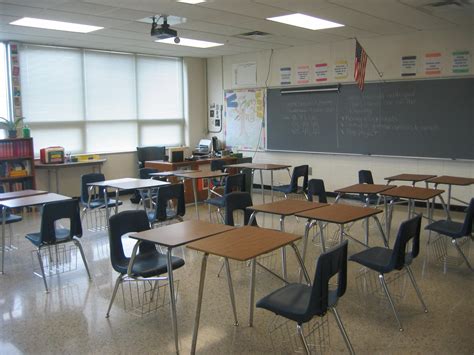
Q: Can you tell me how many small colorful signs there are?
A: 7